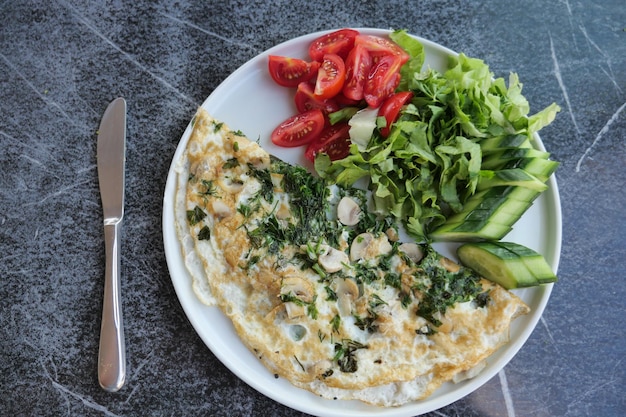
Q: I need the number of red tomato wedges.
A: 10